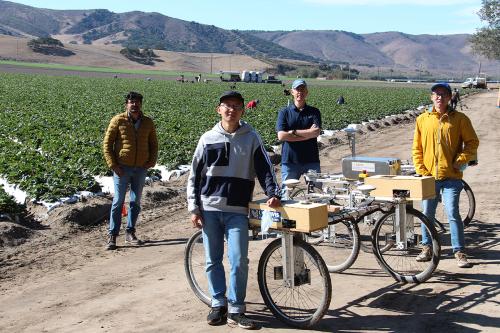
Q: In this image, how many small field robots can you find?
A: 2